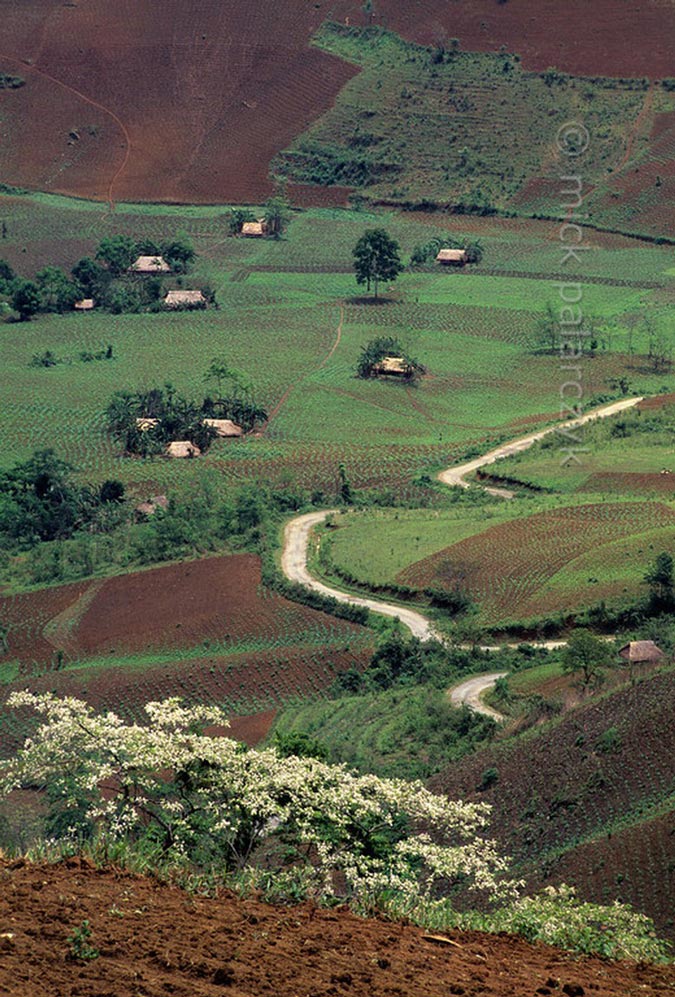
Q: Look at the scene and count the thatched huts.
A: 11